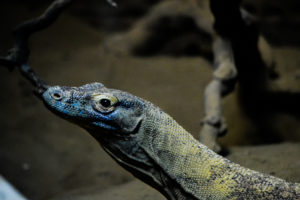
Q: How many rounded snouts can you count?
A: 1